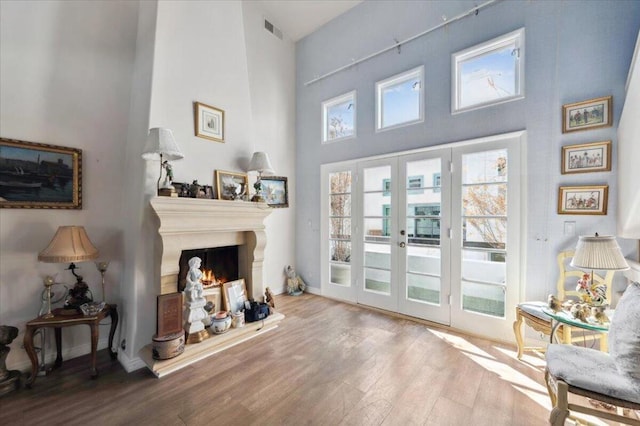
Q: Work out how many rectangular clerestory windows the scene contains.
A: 3